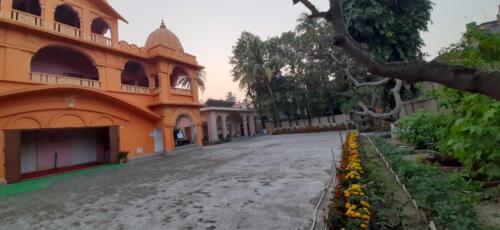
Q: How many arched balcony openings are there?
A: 6